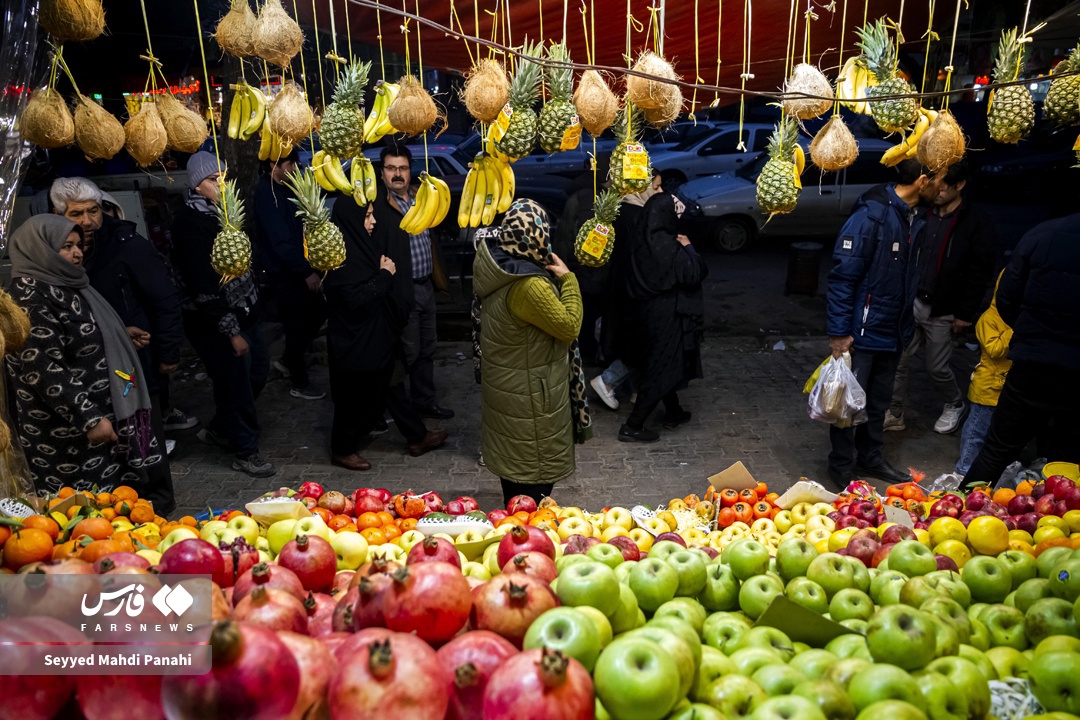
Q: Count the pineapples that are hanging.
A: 11